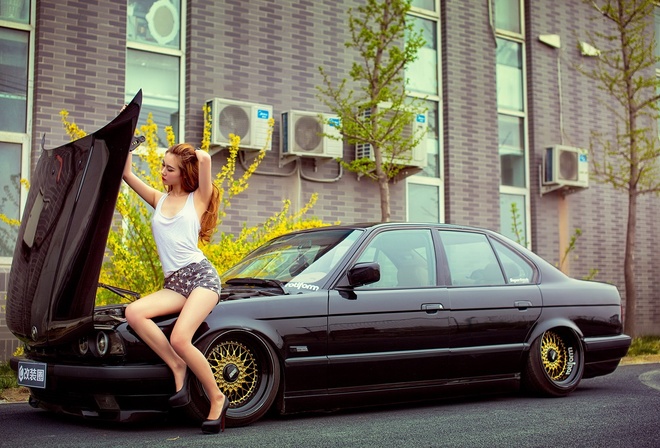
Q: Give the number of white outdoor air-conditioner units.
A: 4